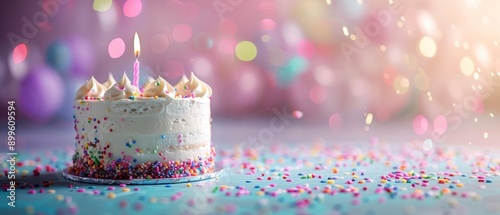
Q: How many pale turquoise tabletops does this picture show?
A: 1